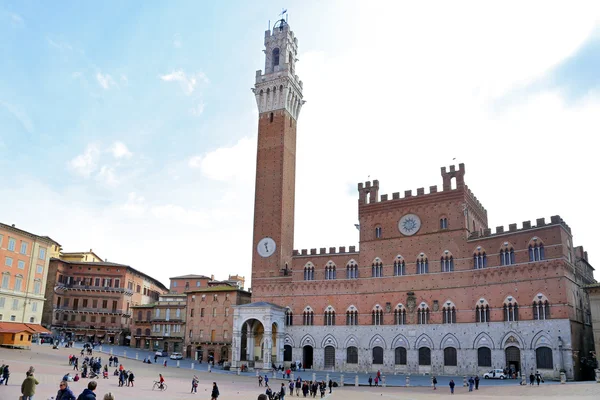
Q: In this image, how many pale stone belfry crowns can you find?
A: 1